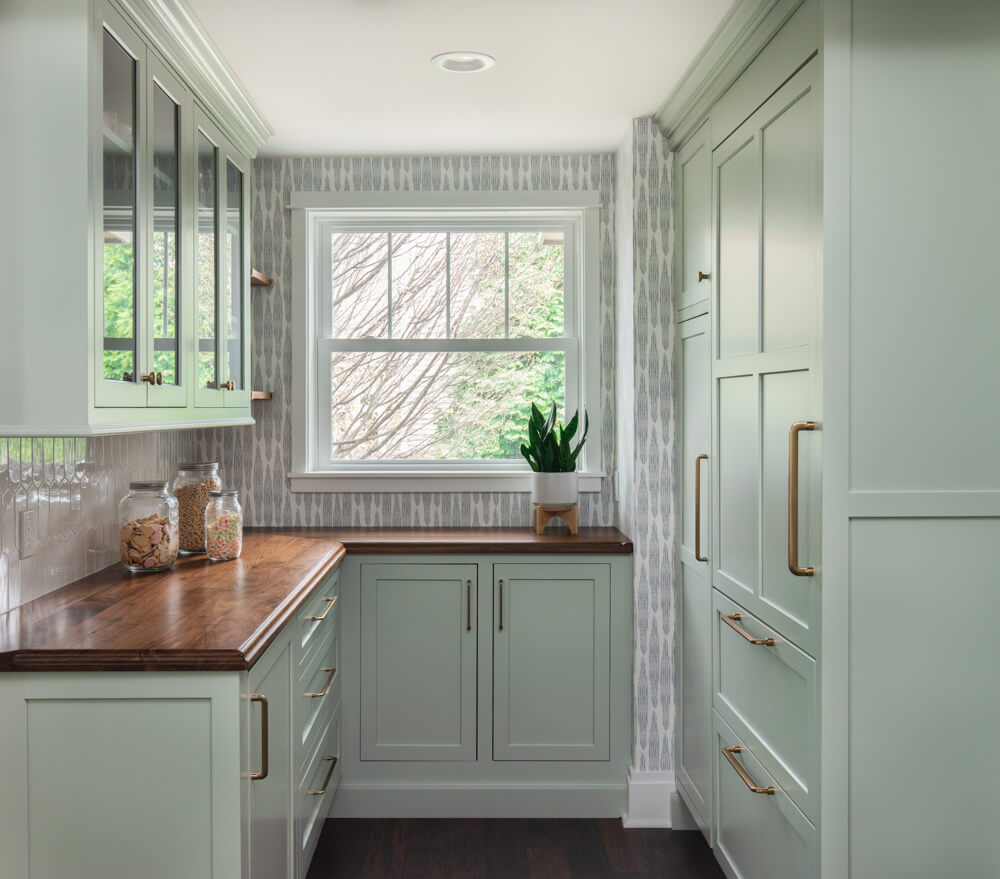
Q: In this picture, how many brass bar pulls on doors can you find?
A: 5